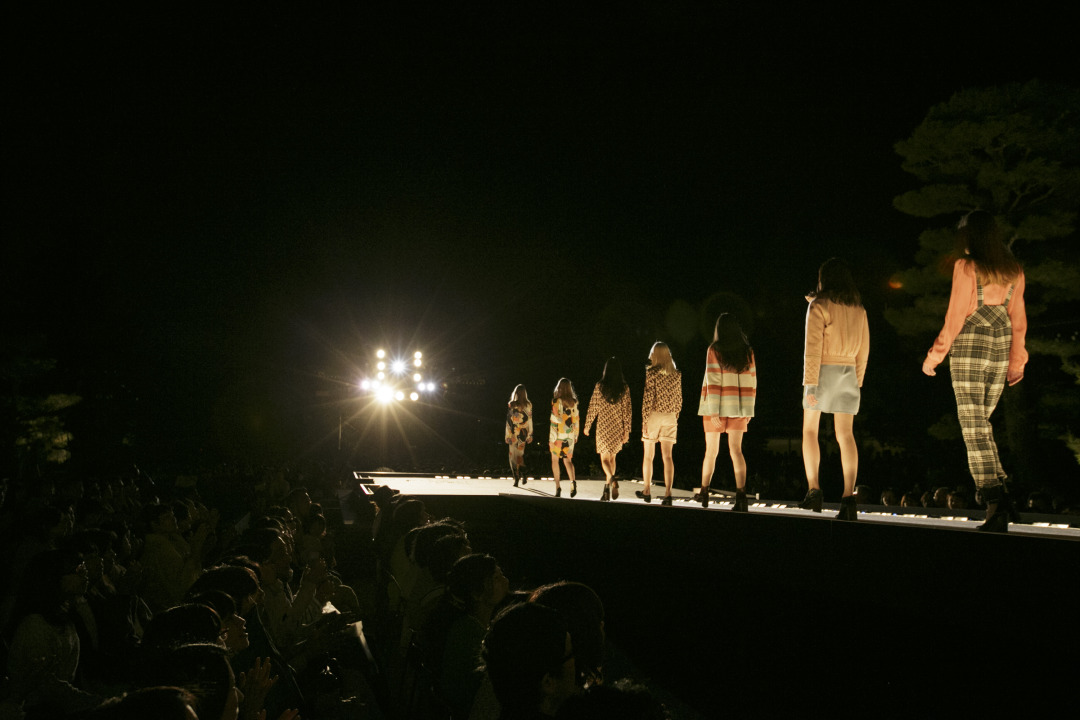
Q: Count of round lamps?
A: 14